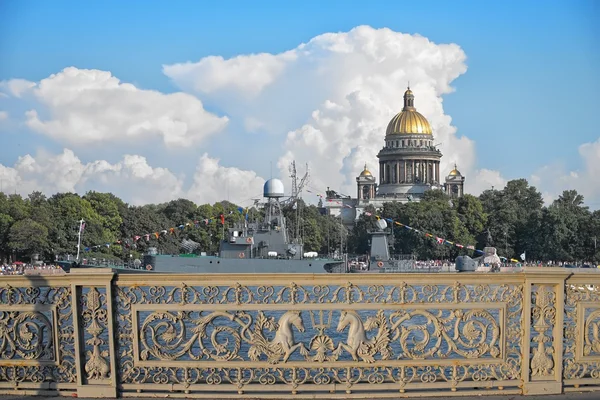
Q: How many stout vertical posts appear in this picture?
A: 2